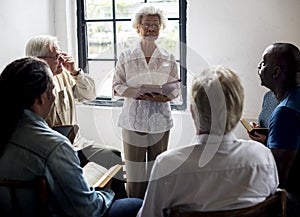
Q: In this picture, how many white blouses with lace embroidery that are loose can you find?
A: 1